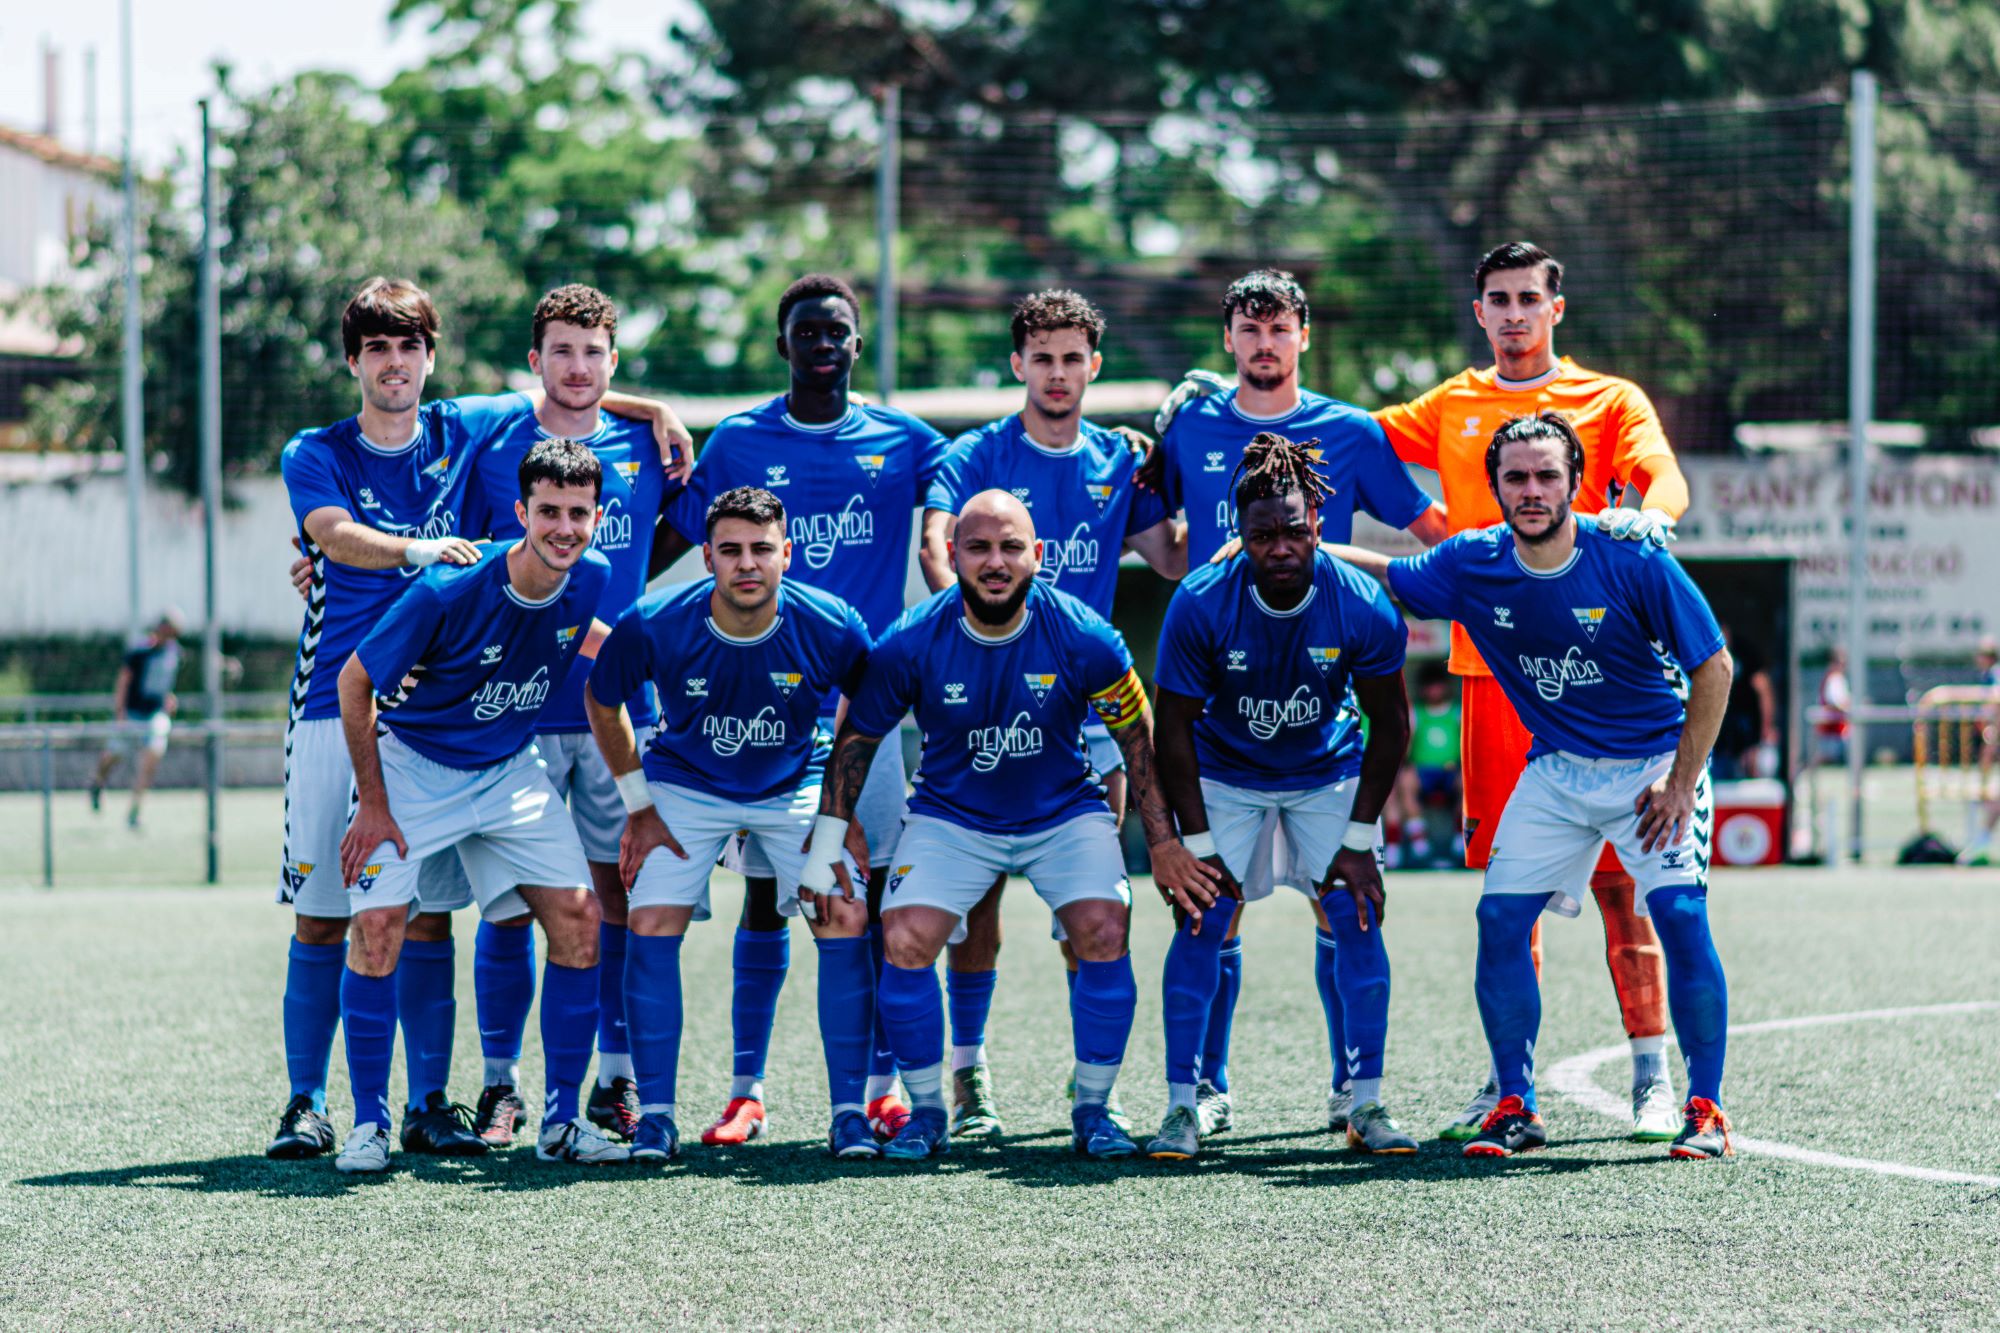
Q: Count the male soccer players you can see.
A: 11